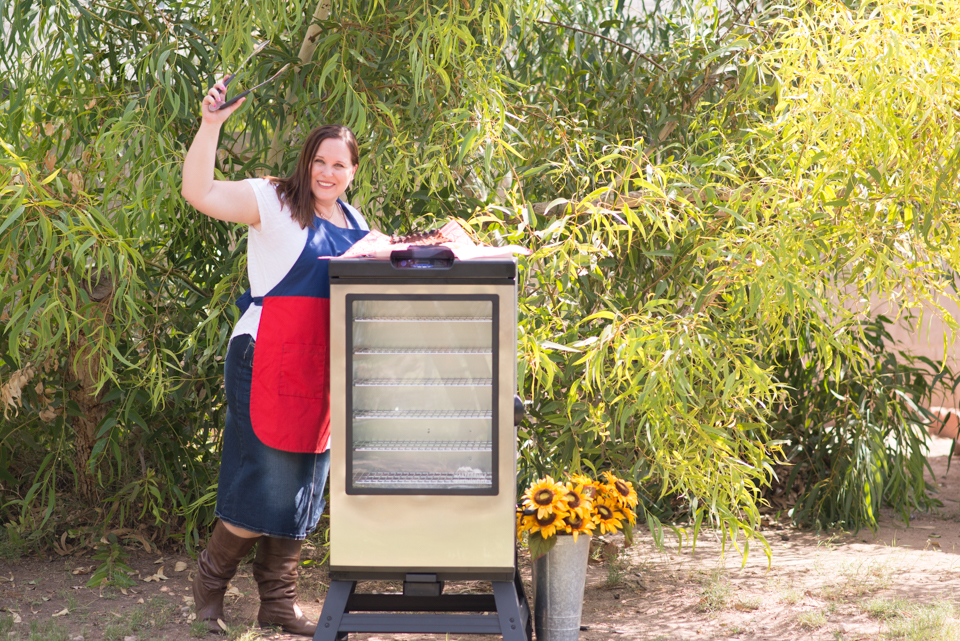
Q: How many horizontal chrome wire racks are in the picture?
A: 6